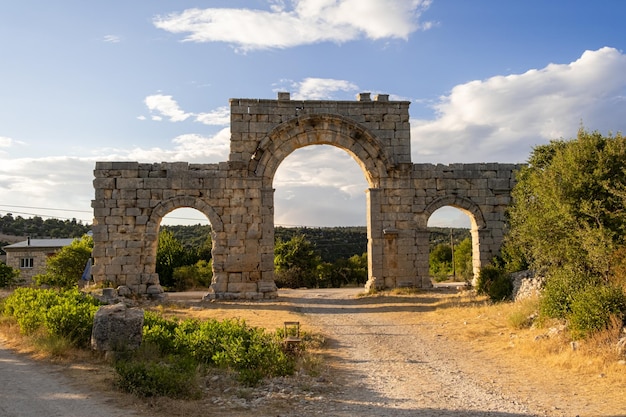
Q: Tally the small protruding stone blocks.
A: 3